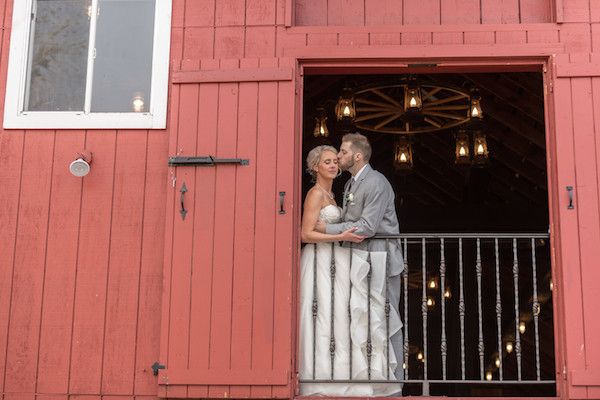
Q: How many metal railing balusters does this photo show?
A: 13